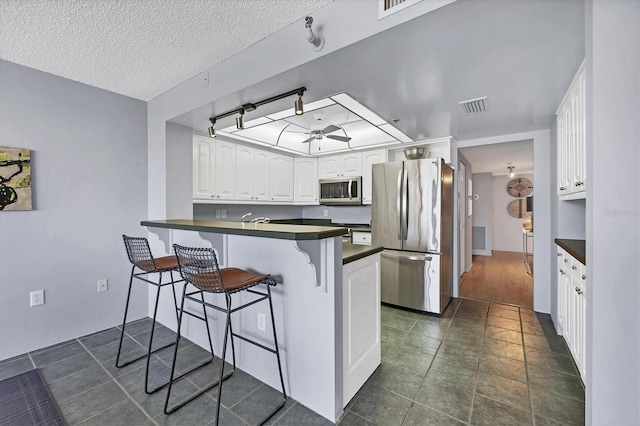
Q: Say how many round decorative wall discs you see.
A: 2